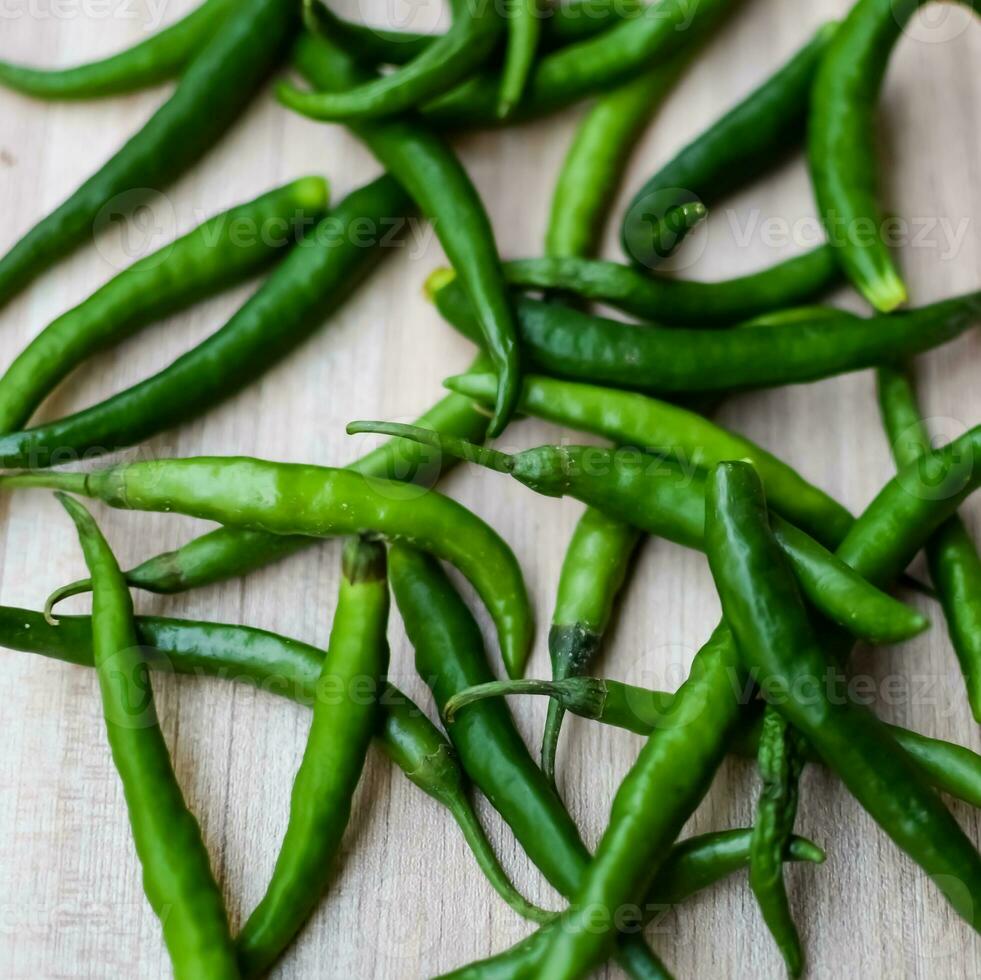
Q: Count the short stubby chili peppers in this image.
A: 0